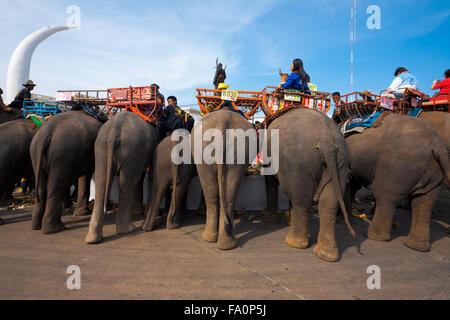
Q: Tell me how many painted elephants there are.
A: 0